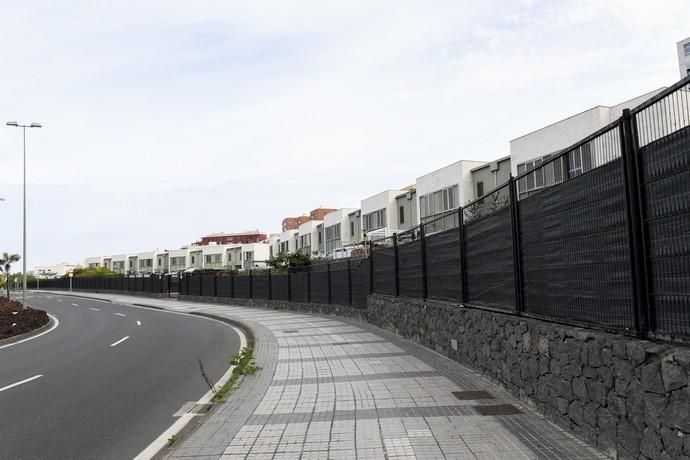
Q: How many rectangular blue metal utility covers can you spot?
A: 0